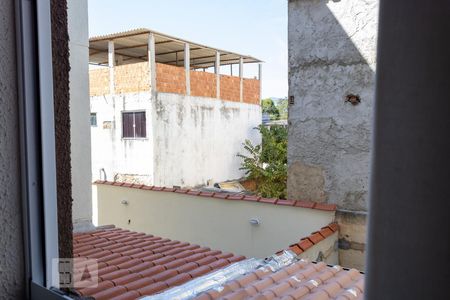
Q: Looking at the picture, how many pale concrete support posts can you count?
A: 6